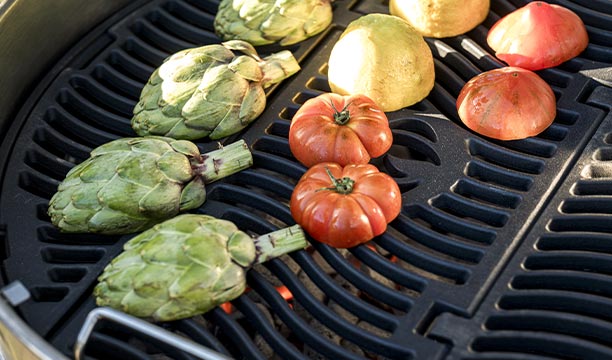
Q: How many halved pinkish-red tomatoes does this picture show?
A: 2